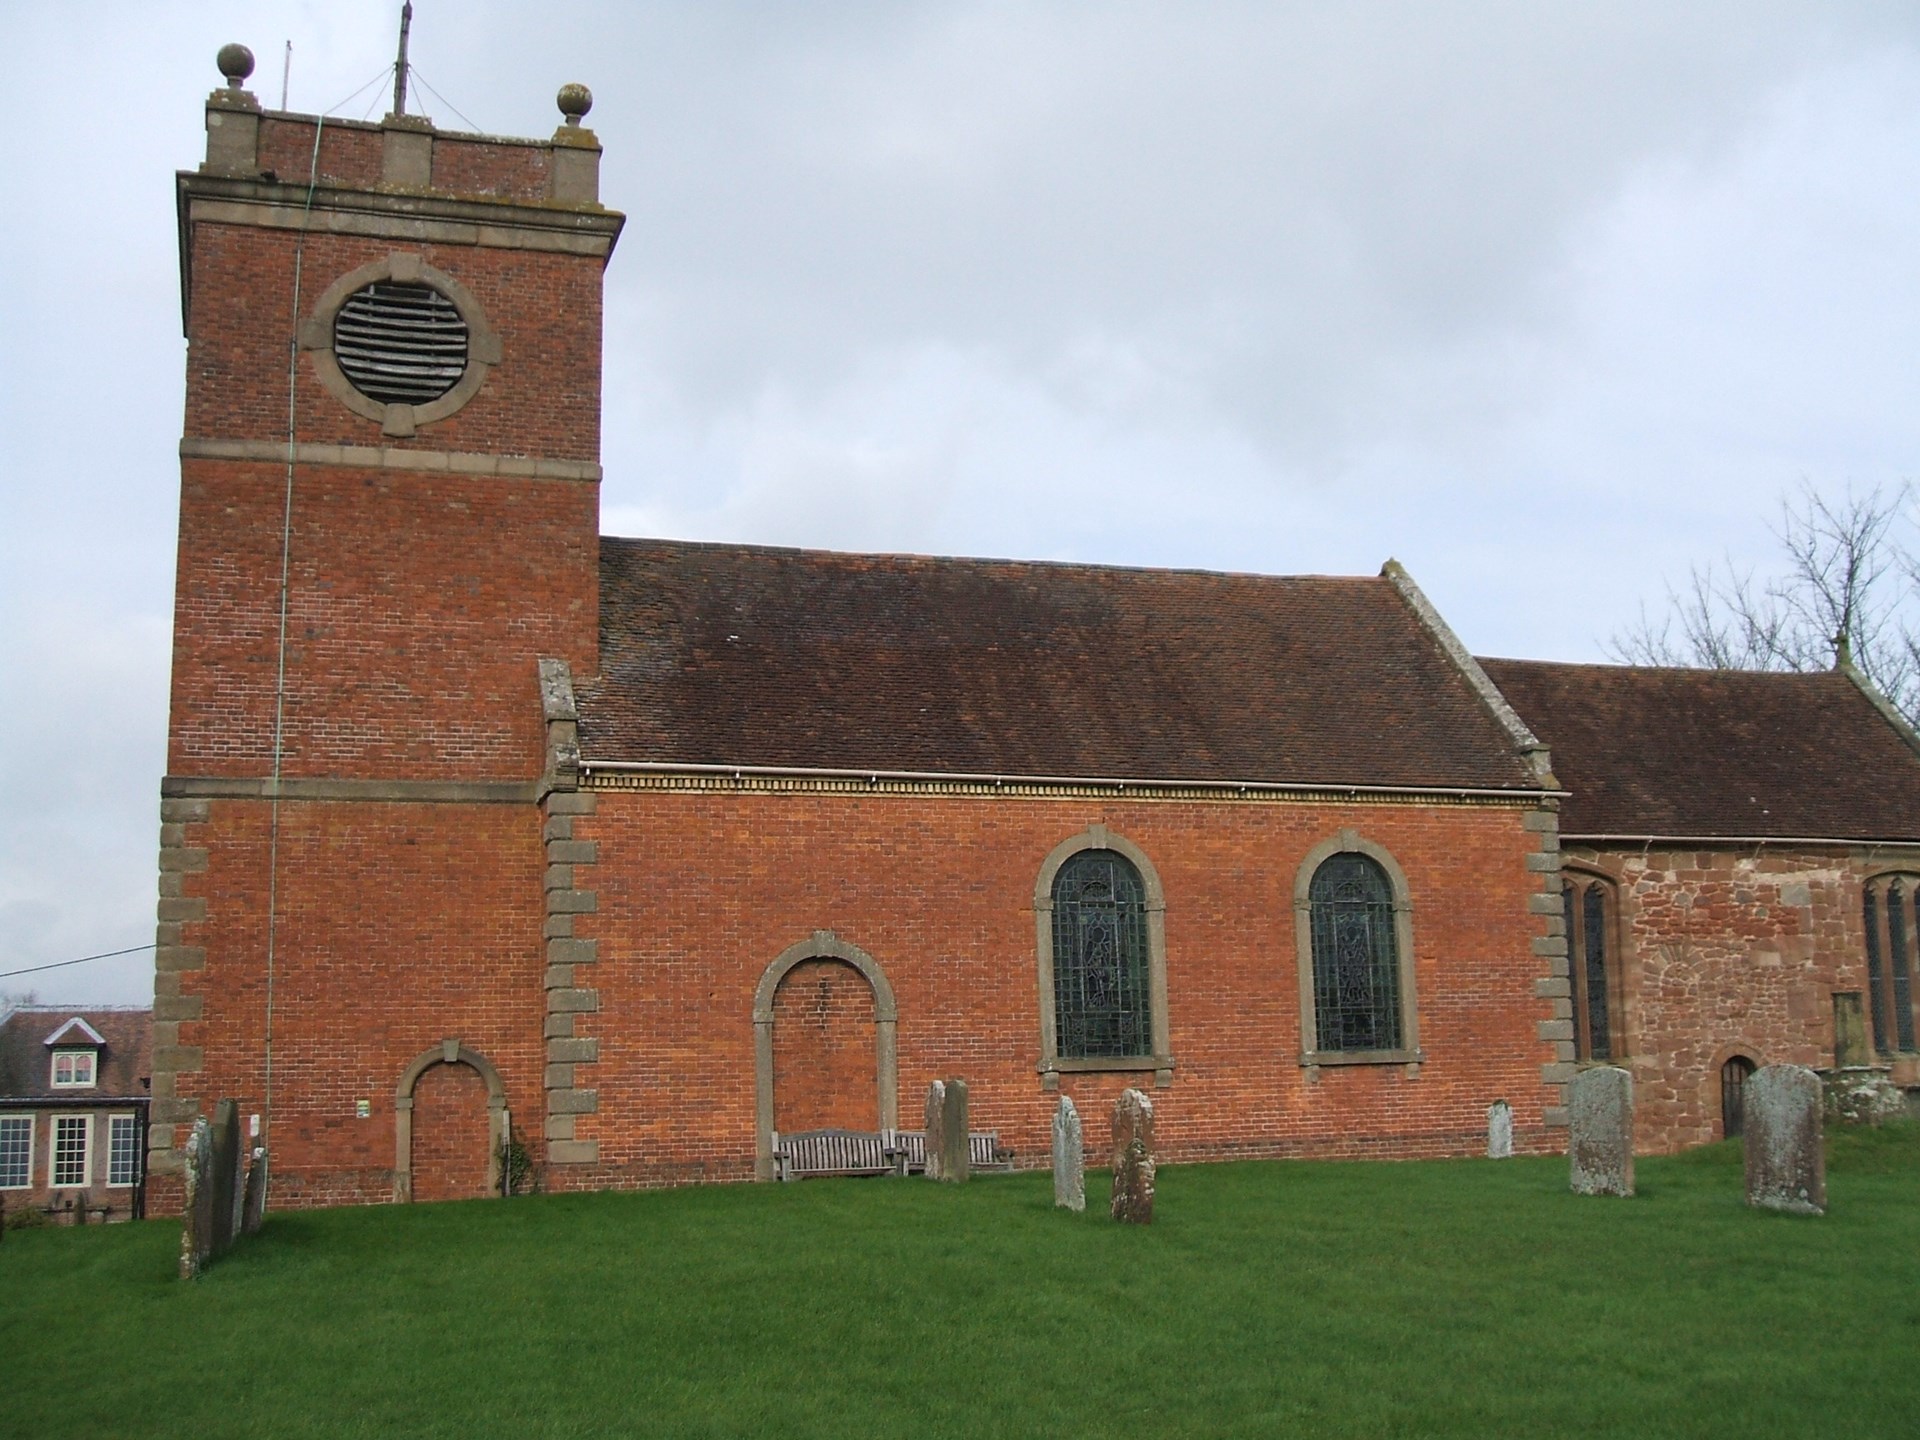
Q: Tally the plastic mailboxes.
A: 0